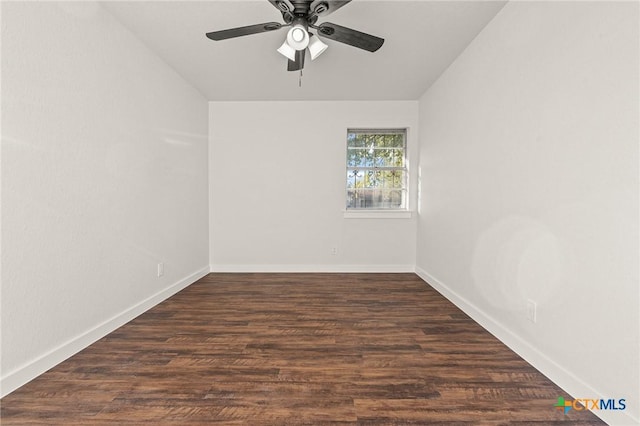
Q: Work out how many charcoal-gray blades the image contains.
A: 5